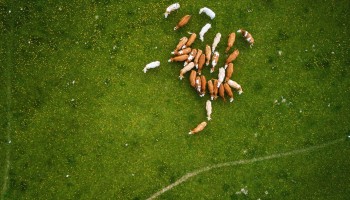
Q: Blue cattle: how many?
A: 0